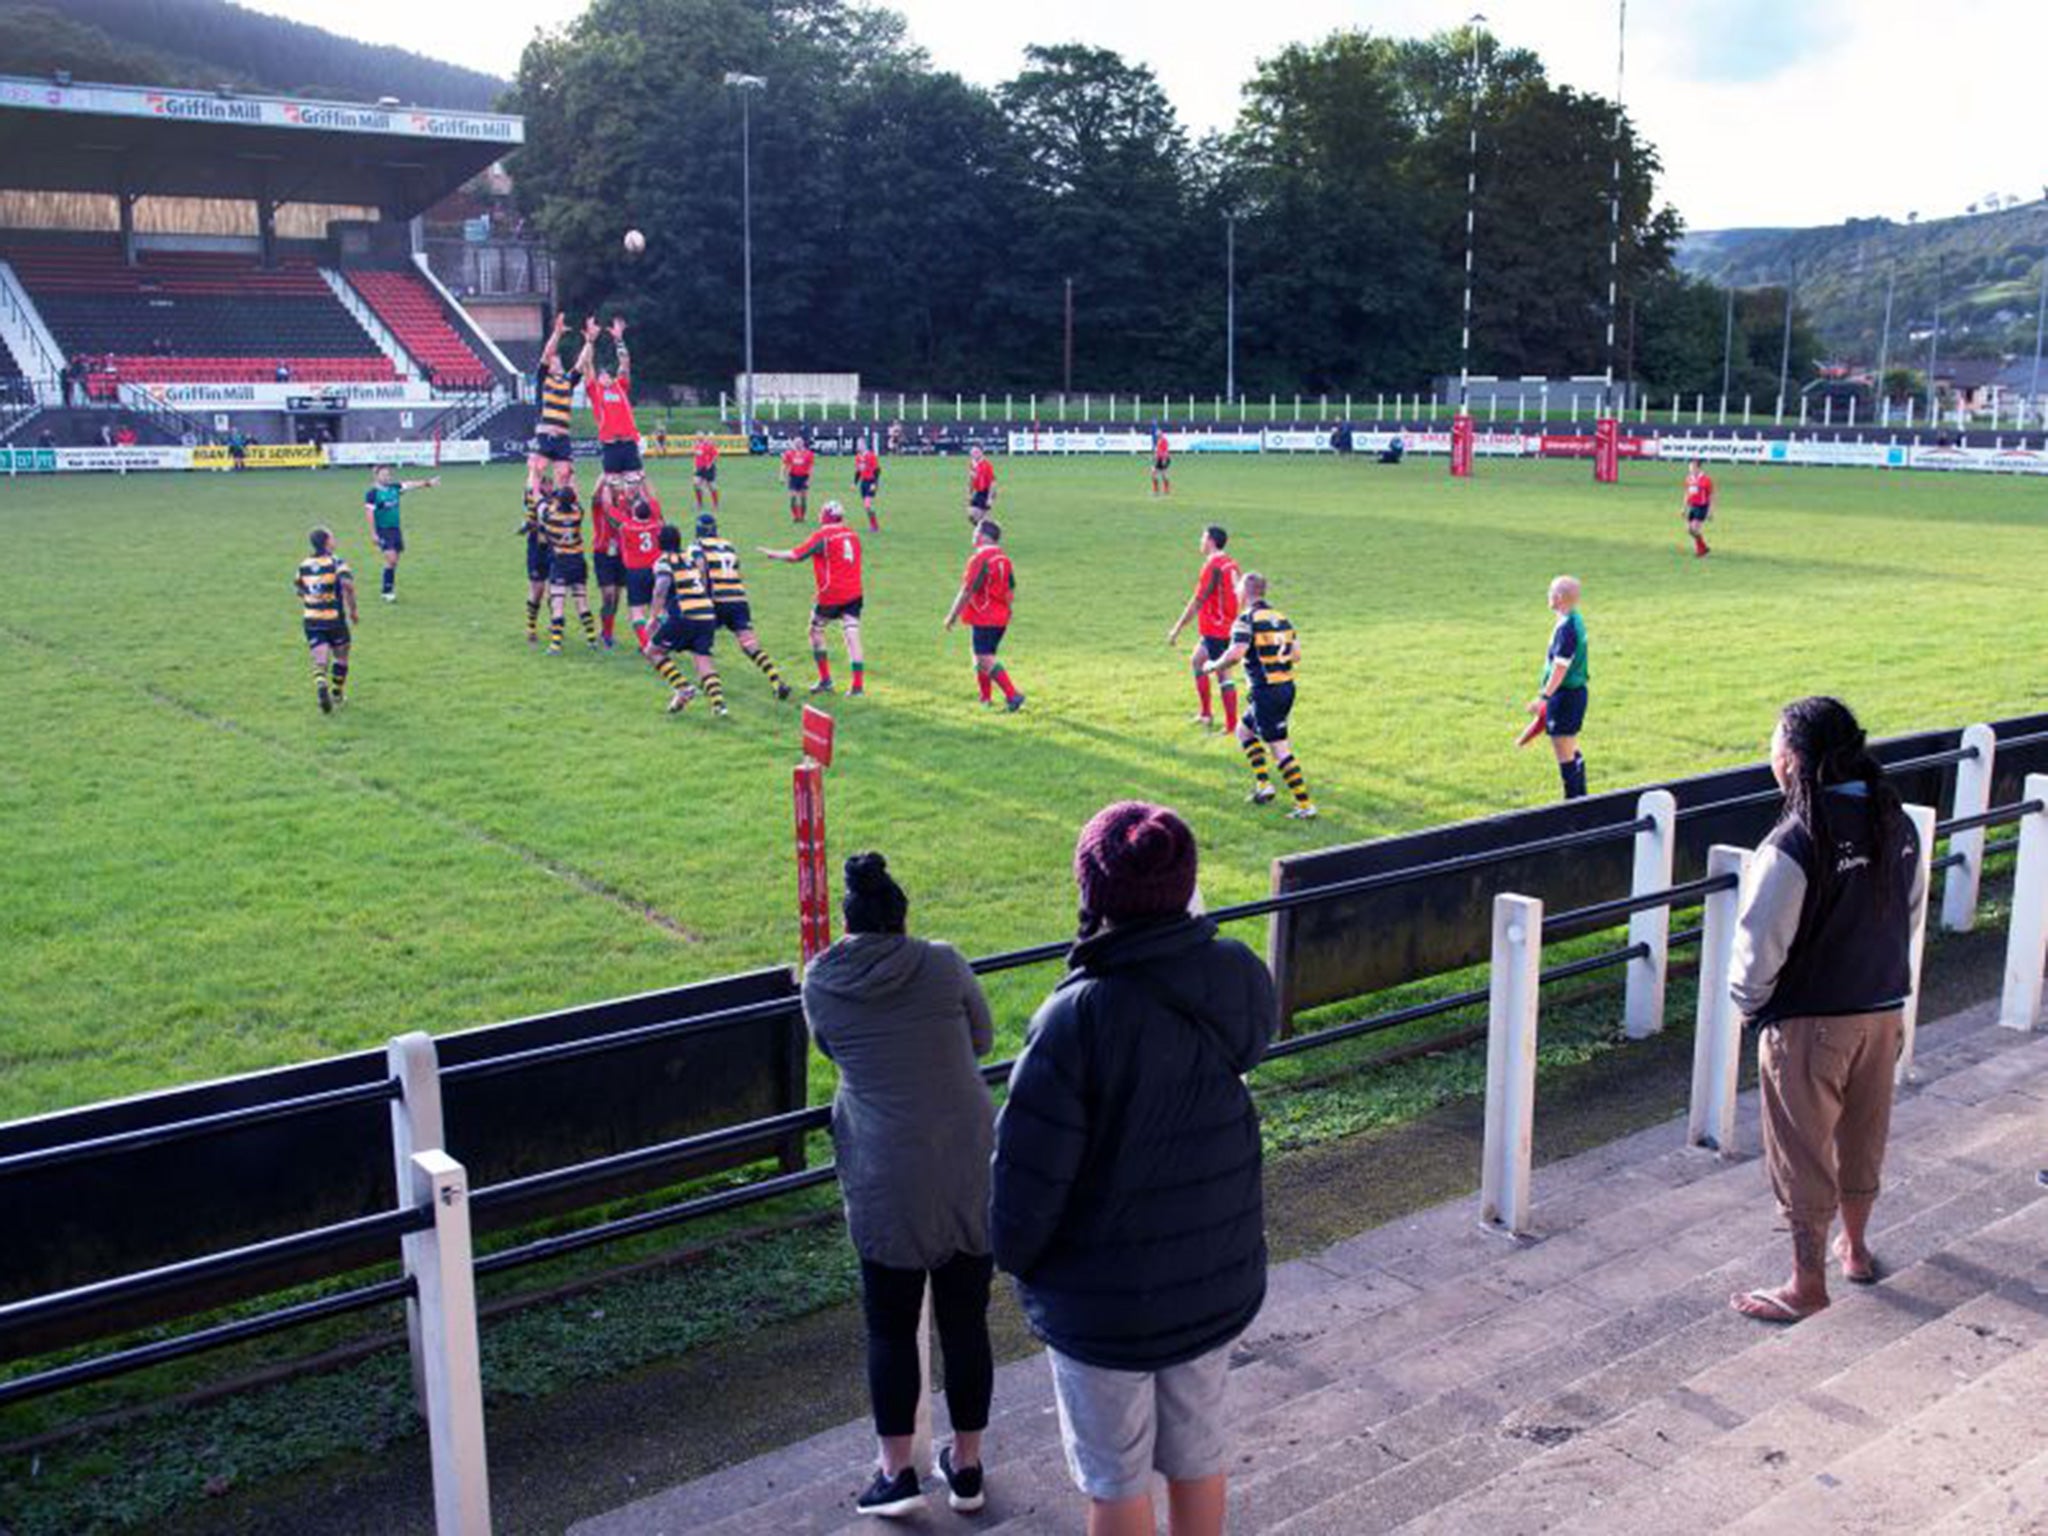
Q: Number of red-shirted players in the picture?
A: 12